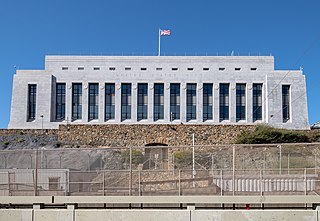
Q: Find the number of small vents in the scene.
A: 13